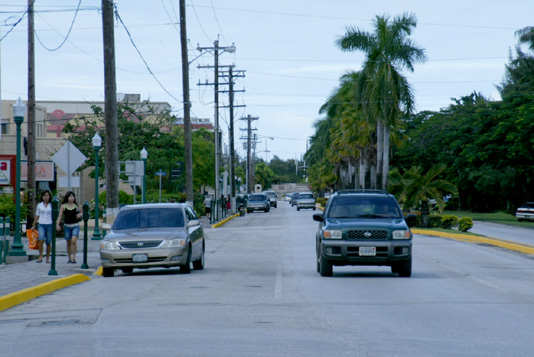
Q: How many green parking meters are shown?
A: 2